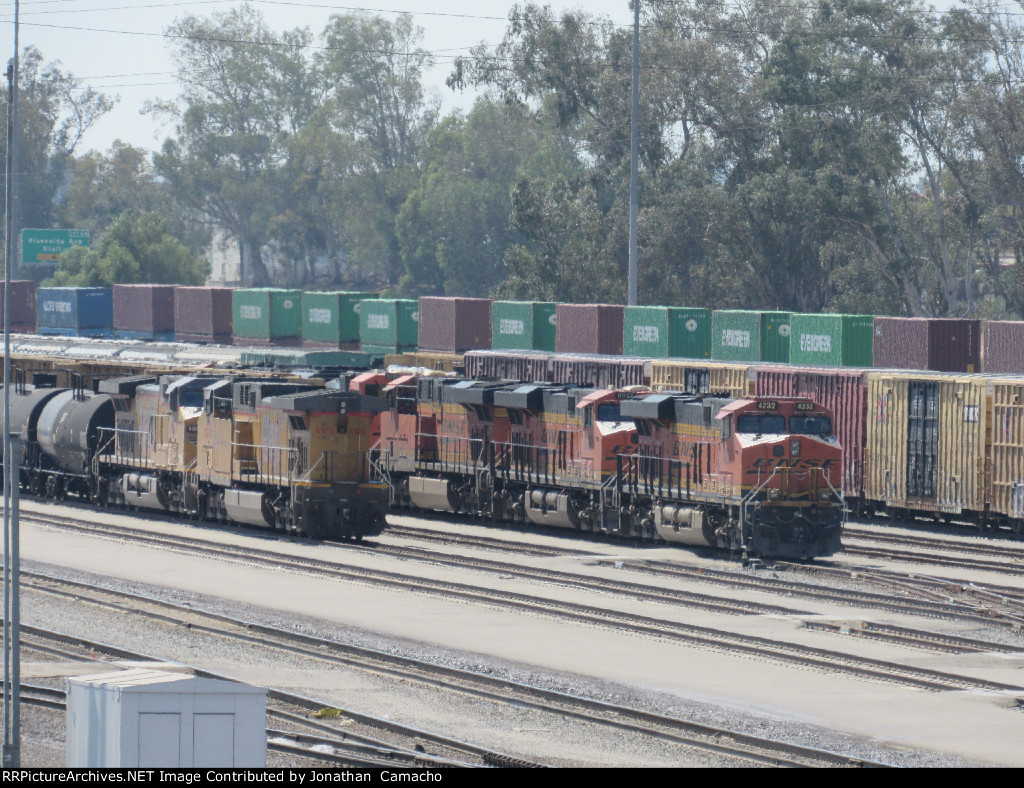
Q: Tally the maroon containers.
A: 7